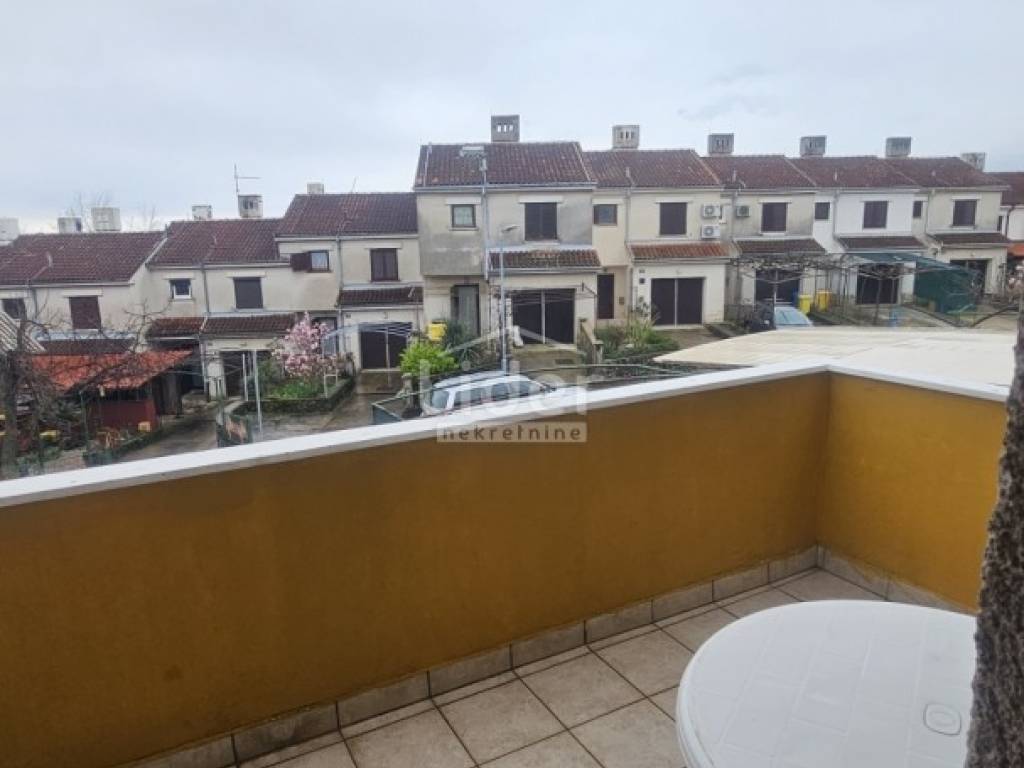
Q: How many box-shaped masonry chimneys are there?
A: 12